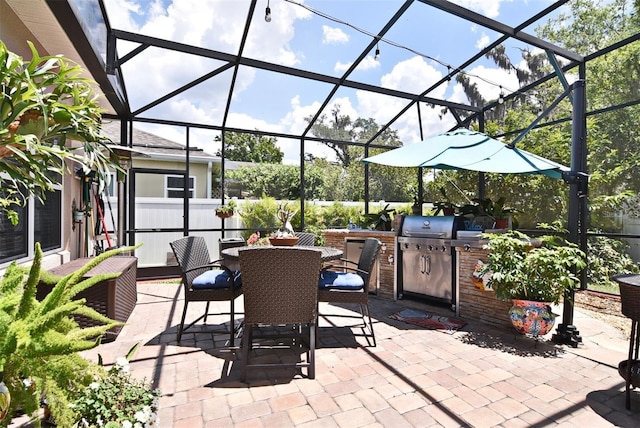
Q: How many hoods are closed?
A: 1